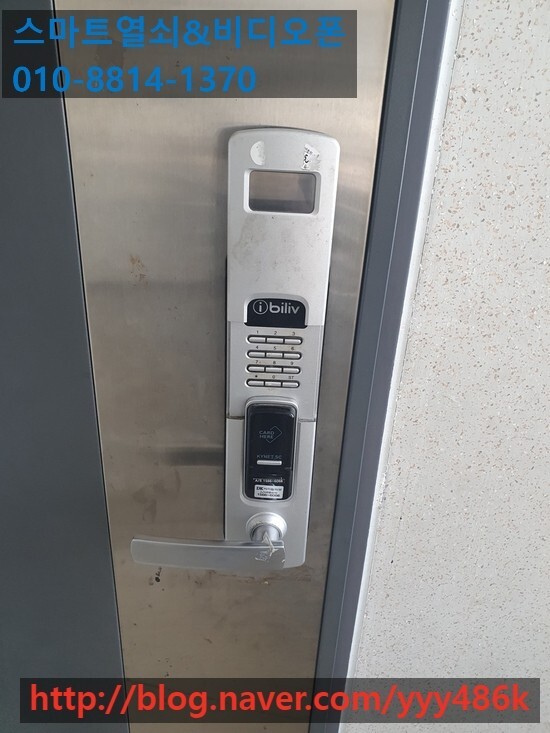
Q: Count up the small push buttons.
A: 12